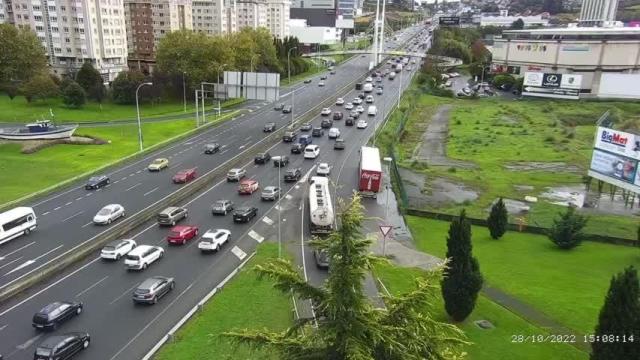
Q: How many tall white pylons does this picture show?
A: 2